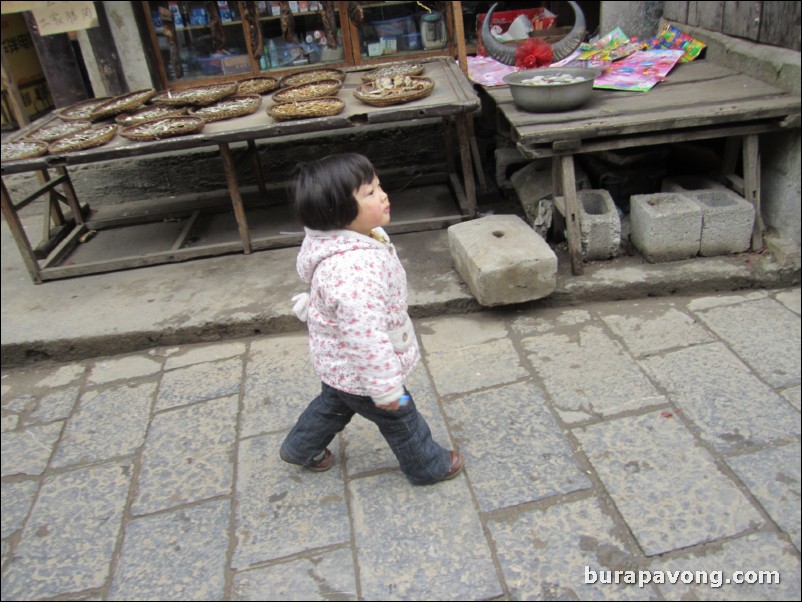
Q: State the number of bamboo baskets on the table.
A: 15